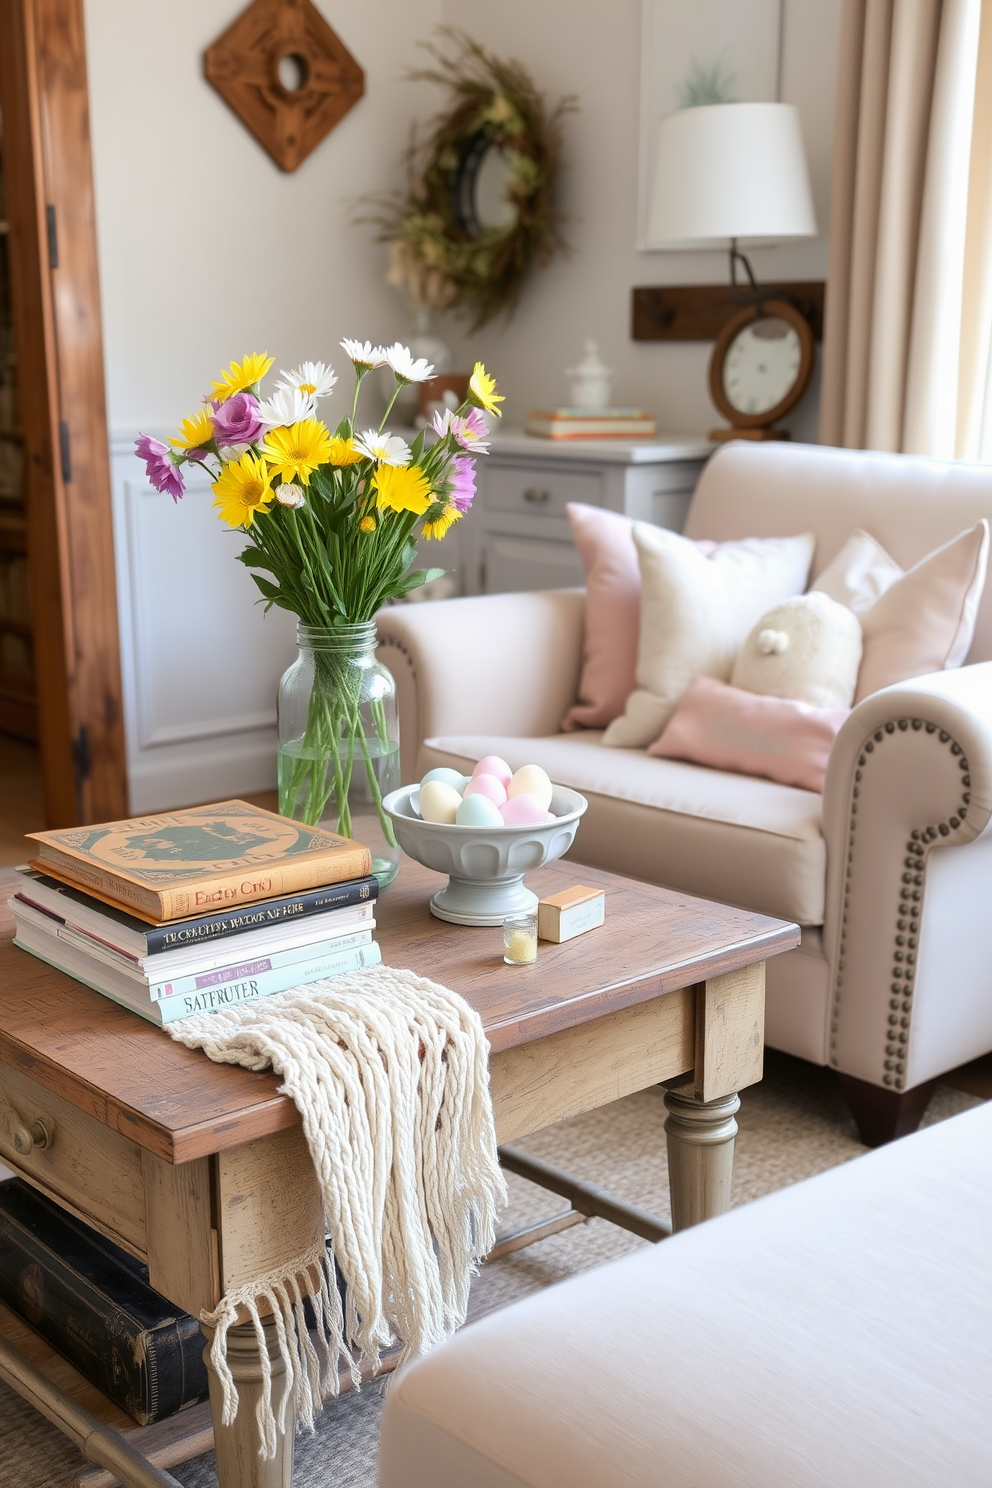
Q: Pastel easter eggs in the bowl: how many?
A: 7